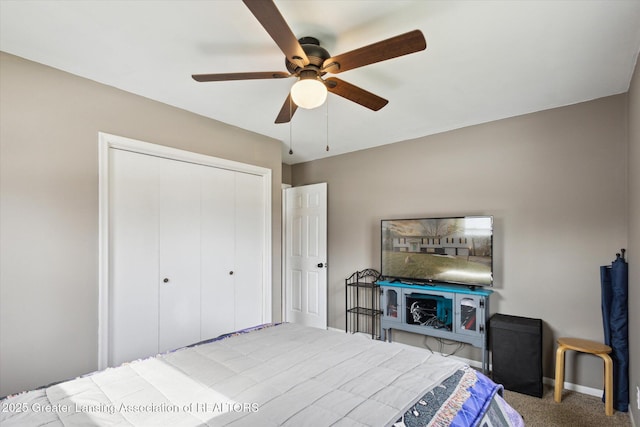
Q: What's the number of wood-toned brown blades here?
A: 5